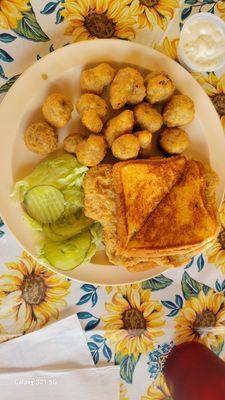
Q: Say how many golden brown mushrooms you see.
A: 14